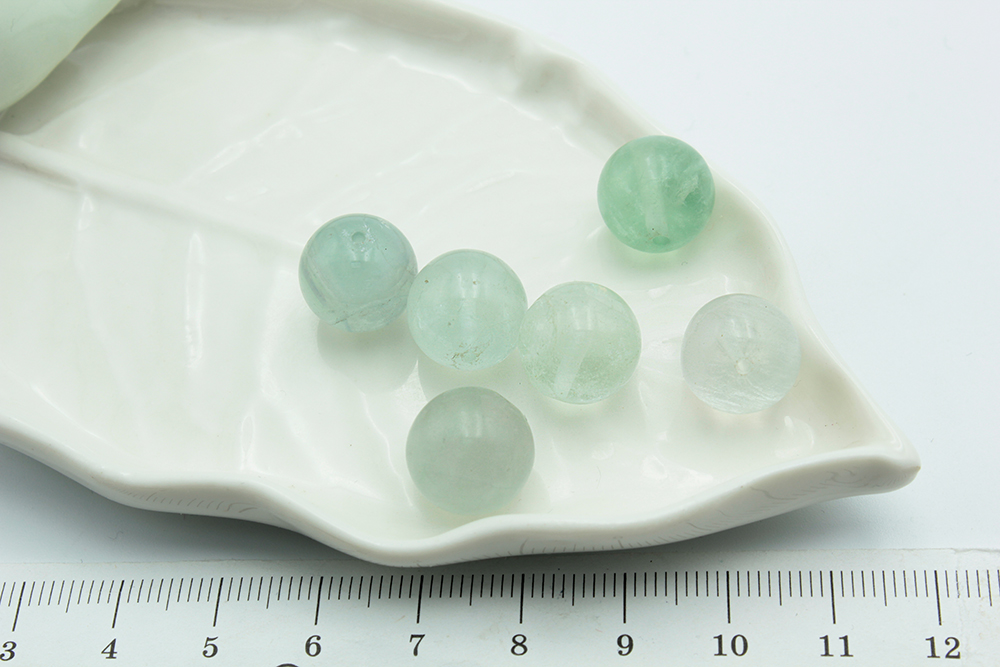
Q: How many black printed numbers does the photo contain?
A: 10